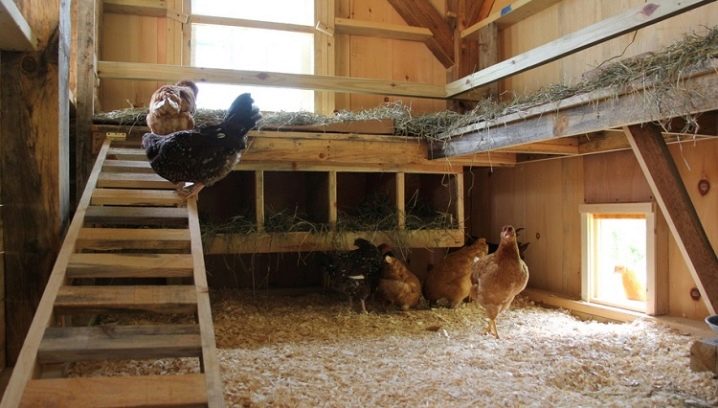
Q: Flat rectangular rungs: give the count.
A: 10